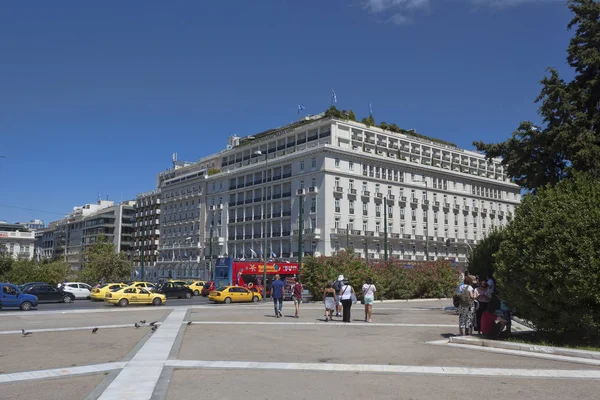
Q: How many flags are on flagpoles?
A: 3